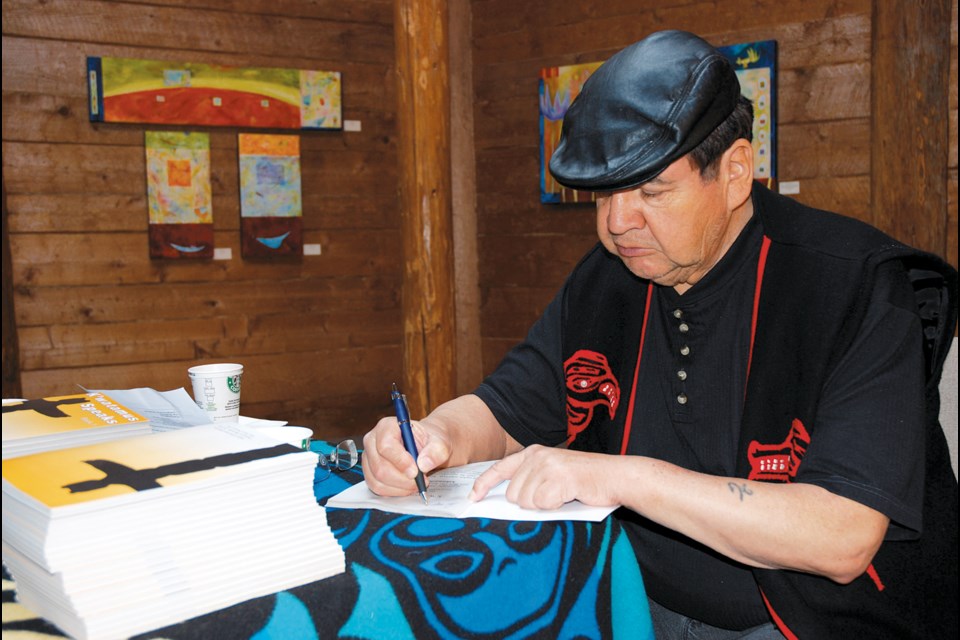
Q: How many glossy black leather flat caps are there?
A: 1